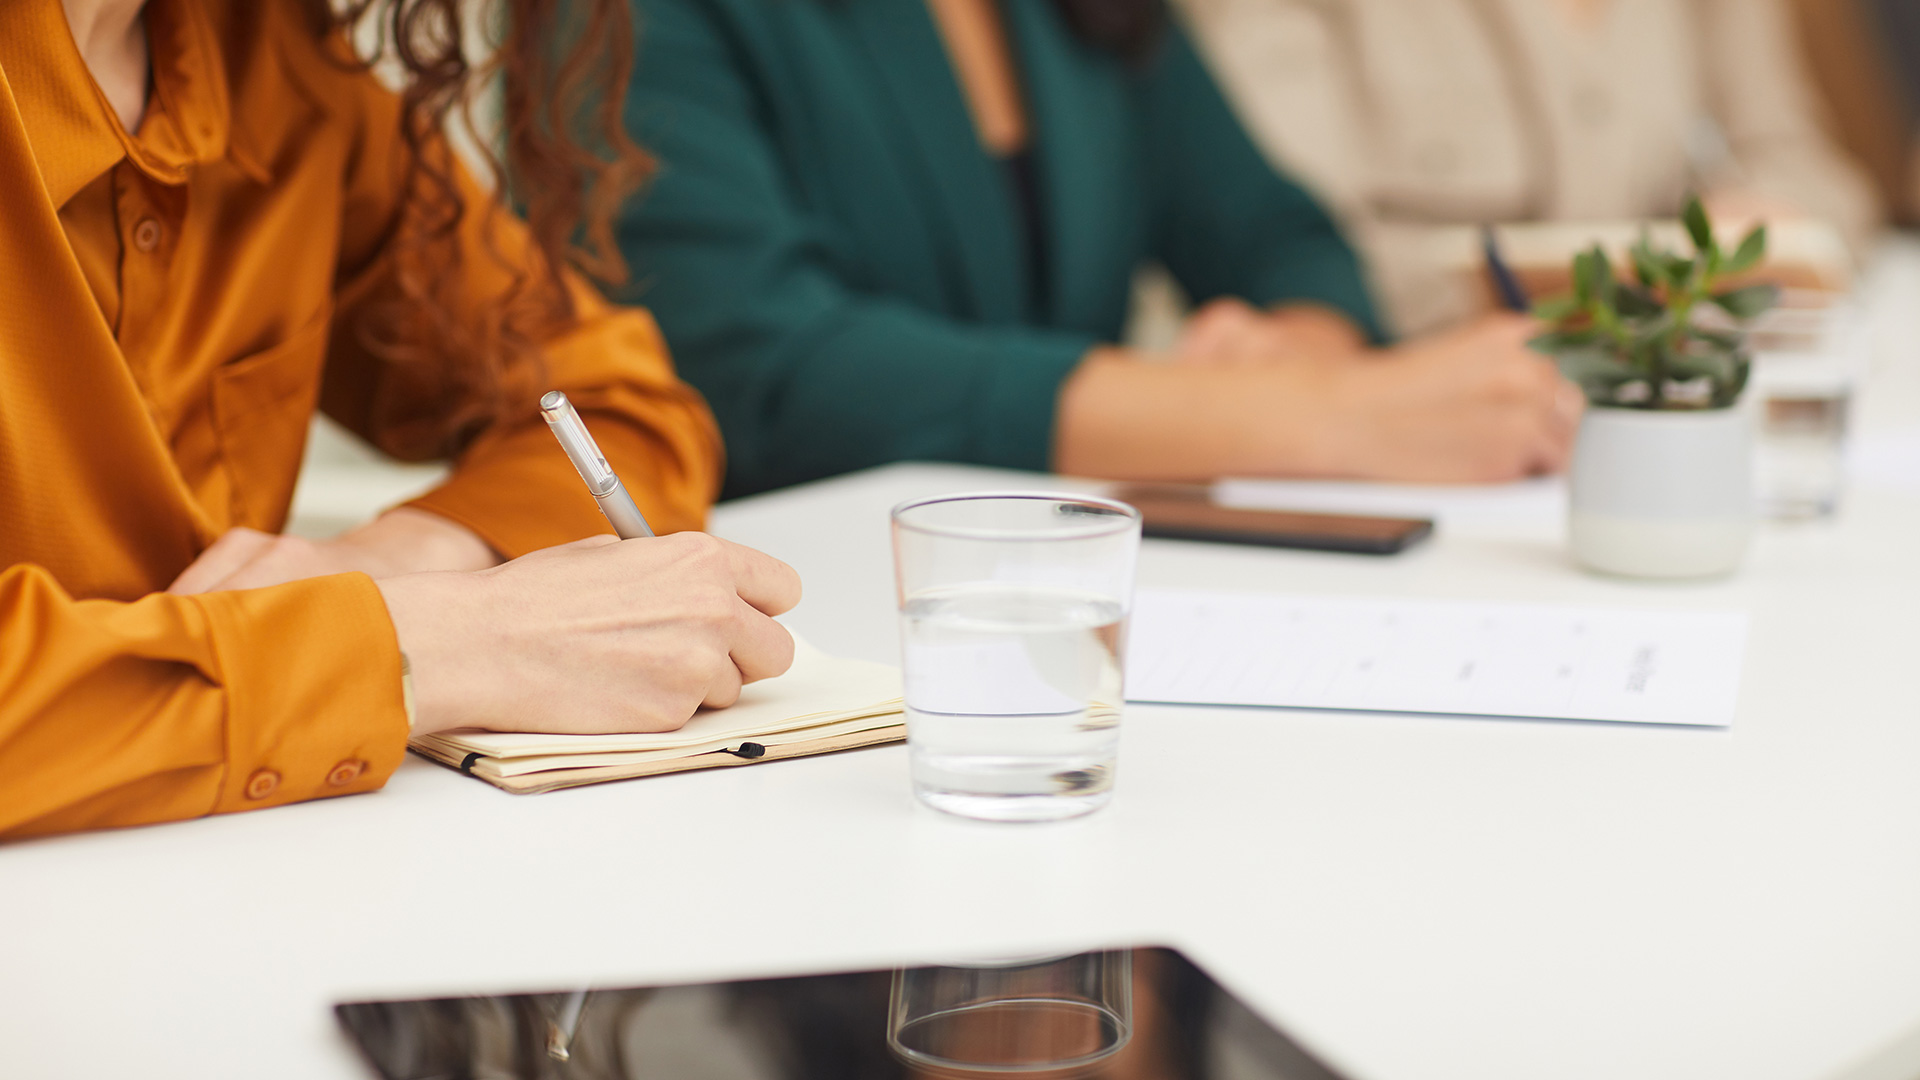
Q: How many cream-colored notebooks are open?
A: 1